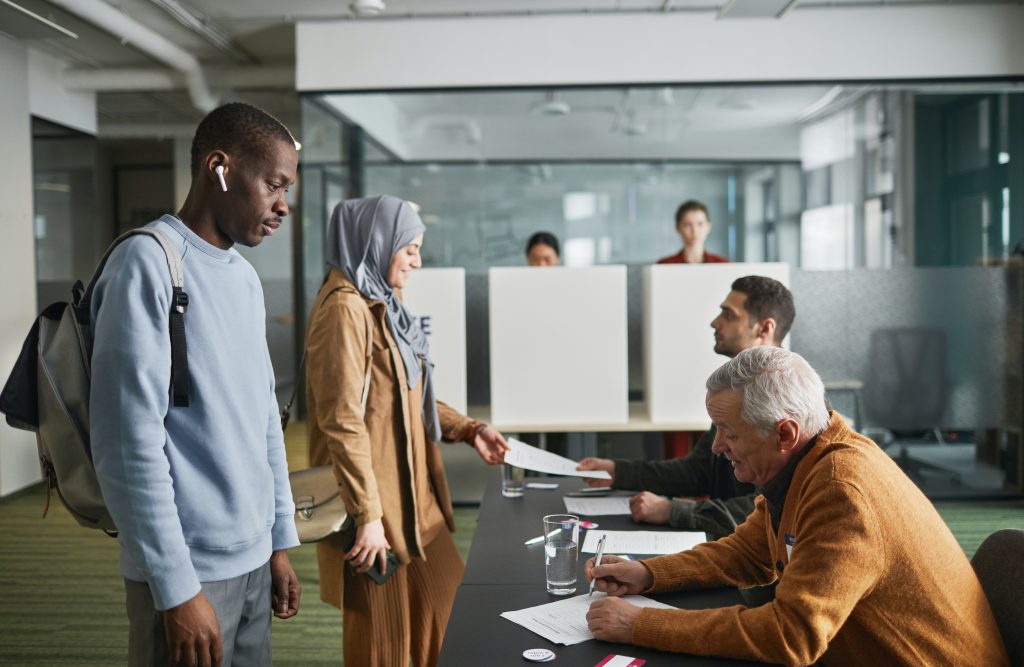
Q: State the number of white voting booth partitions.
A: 3